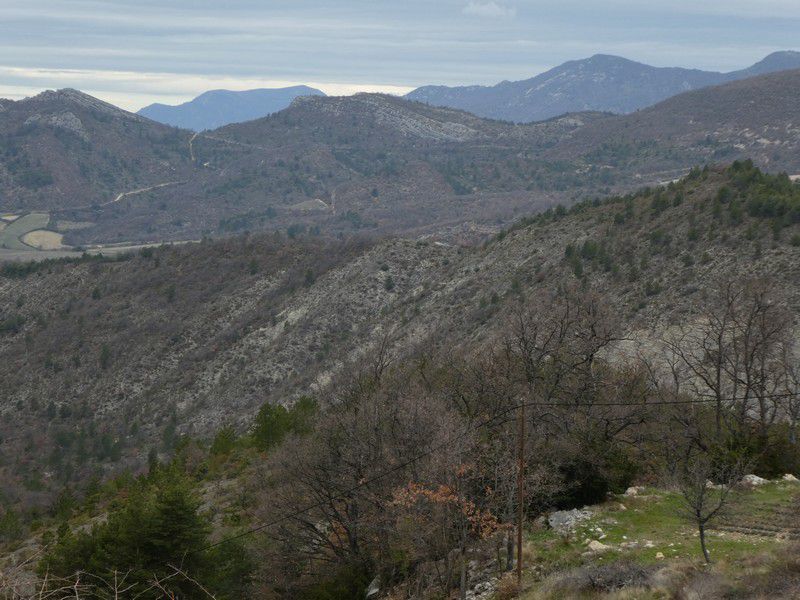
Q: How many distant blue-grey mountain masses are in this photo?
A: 2